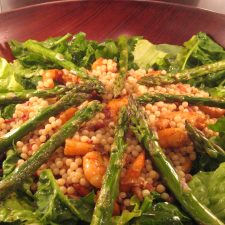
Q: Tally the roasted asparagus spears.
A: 10